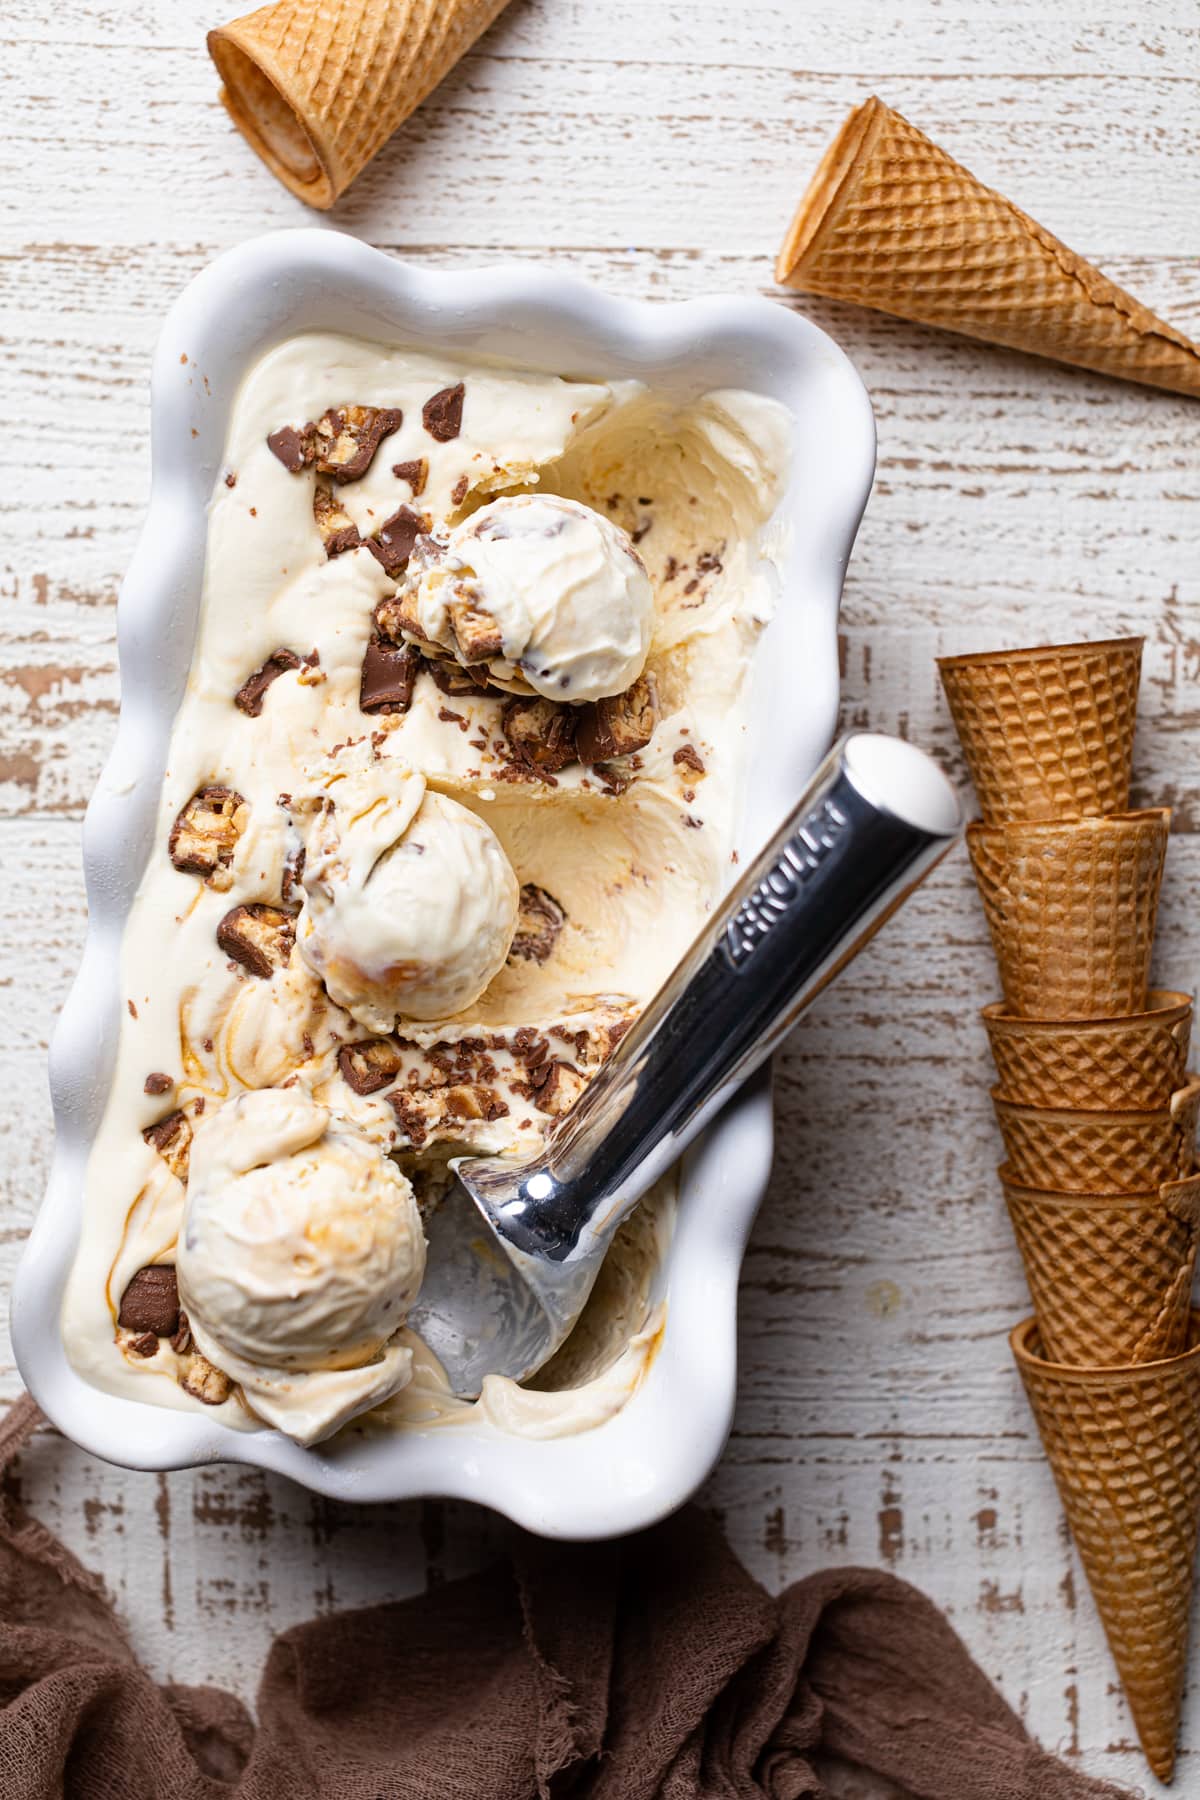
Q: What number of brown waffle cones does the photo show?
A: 8